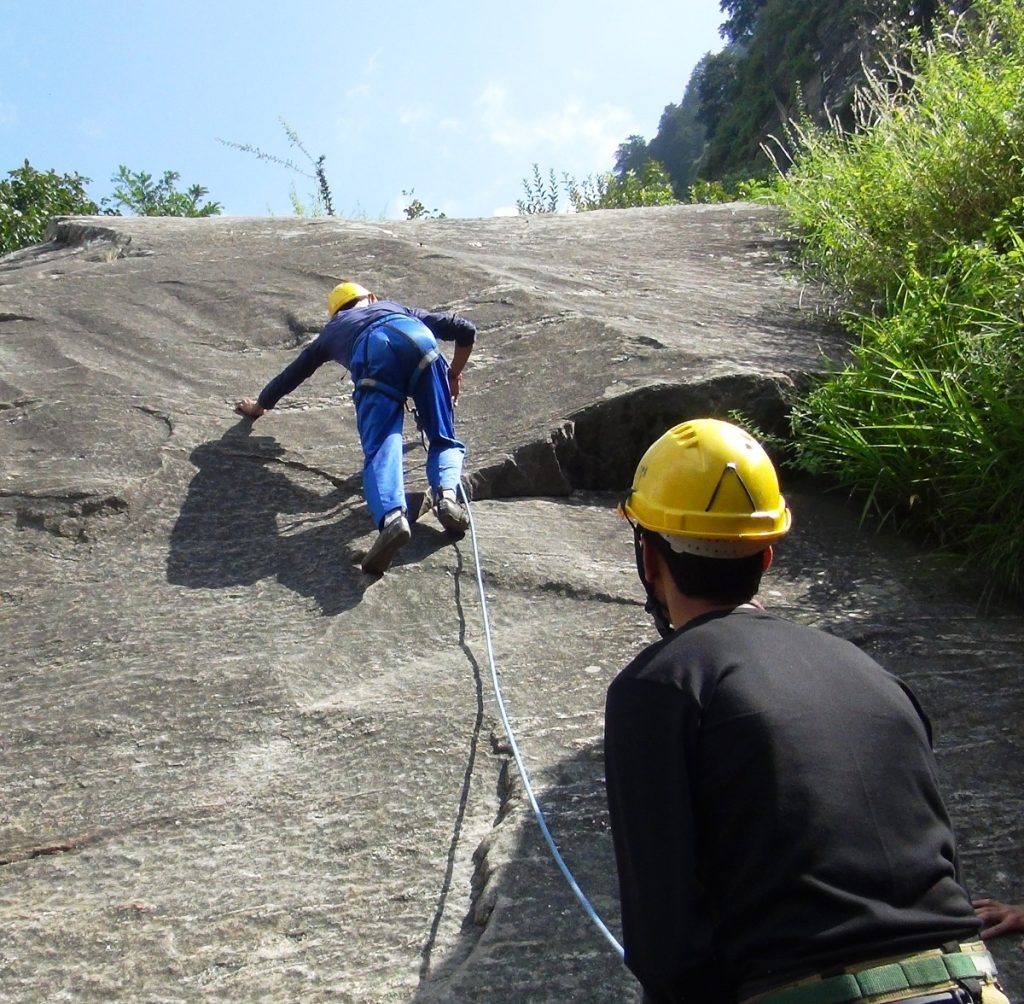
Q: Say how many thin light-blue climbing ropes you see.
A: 1